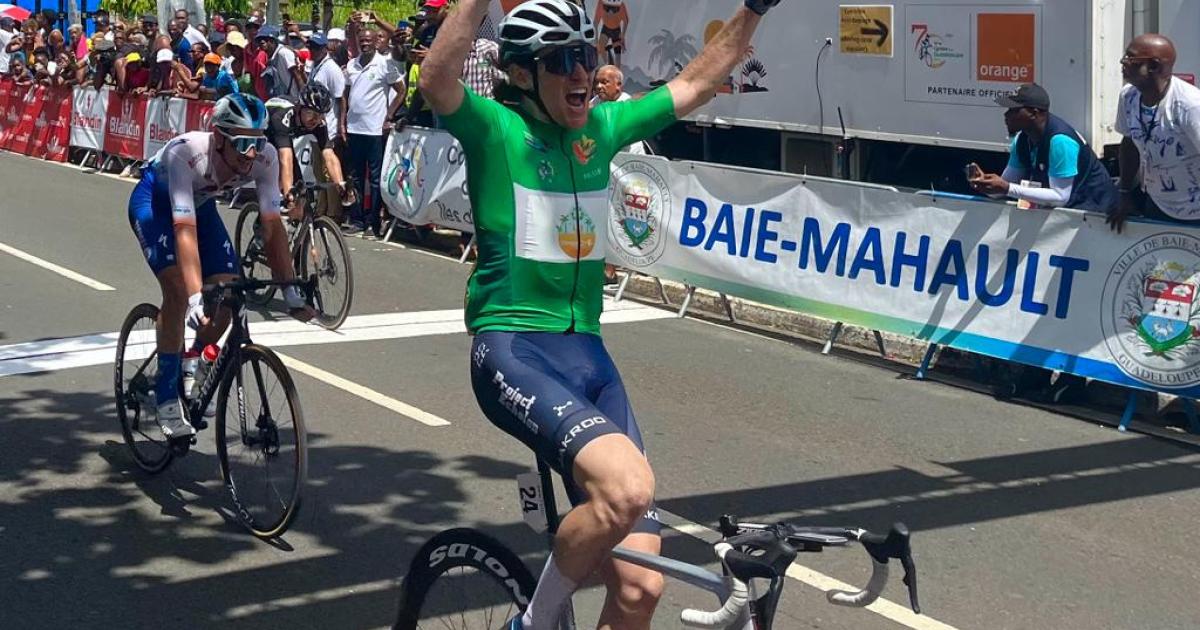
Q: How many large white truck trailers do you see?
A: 1